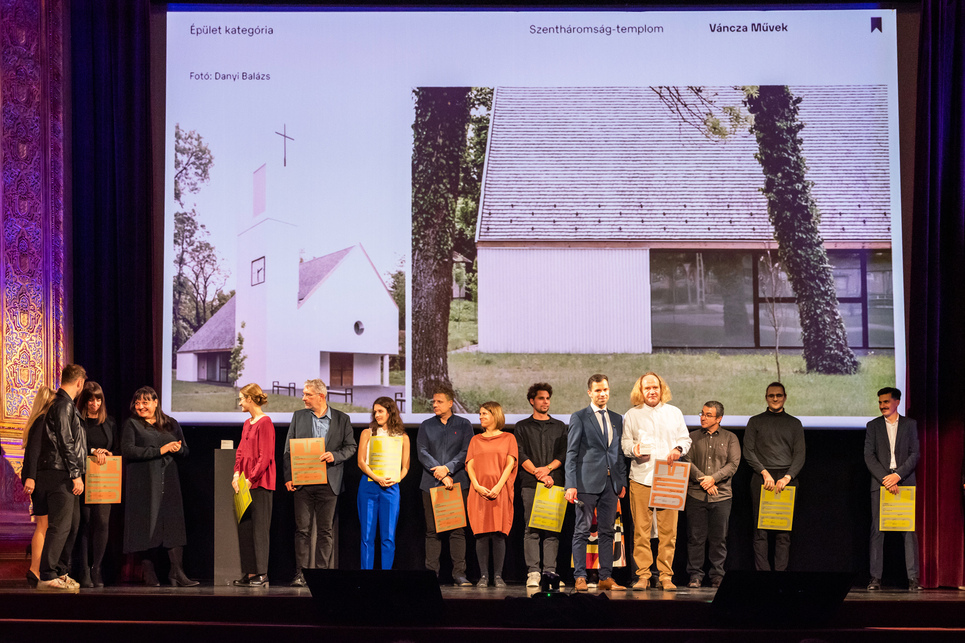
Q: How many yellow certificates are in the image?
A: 5